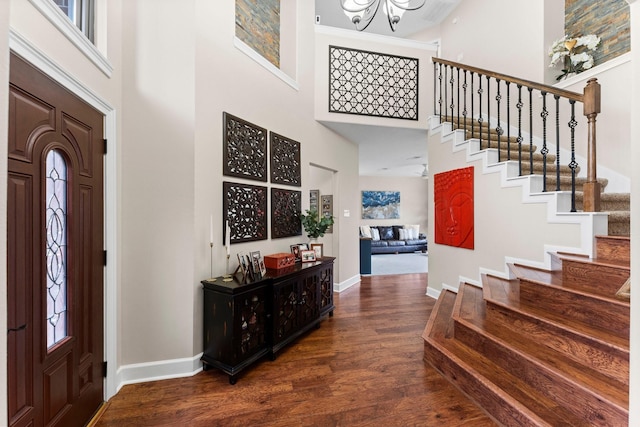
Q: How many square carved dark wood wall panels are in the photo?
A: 4